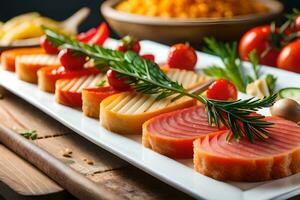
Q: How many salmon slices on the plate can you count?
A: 2